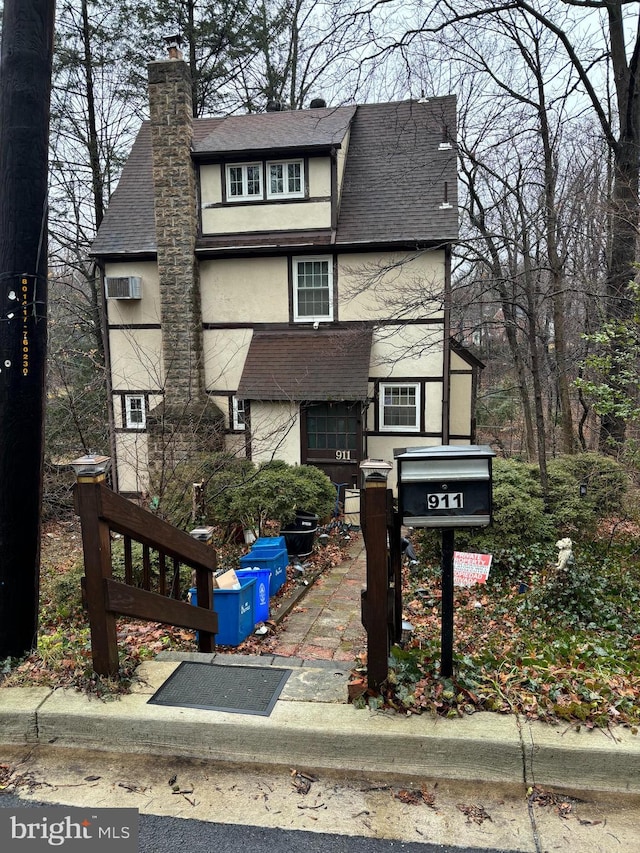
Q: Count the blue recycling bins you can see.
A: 4